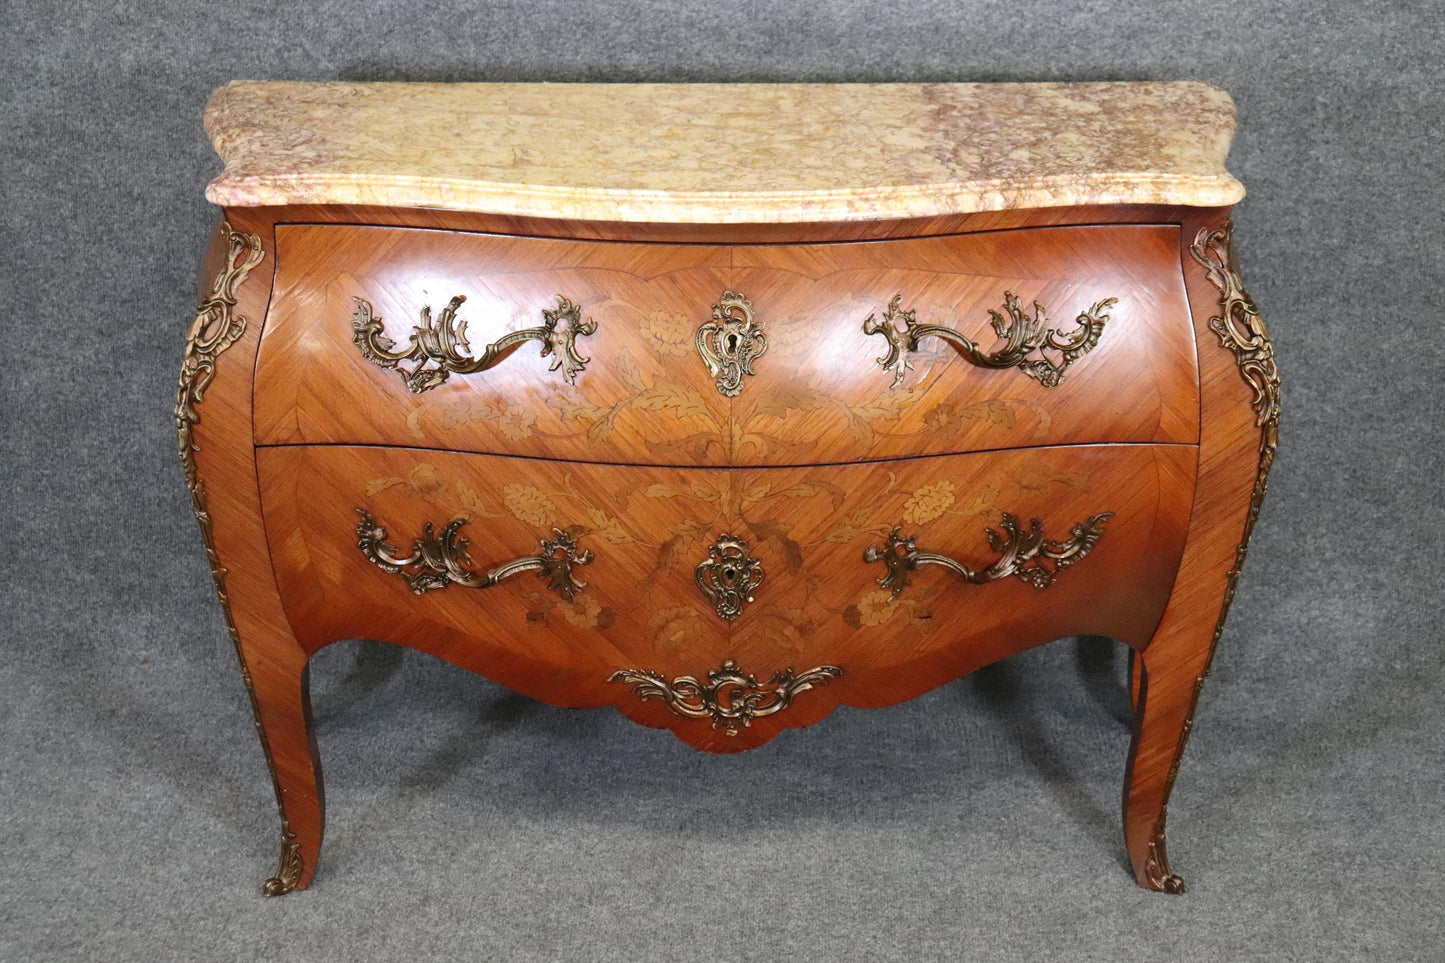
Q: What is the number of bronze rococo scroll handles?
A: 4